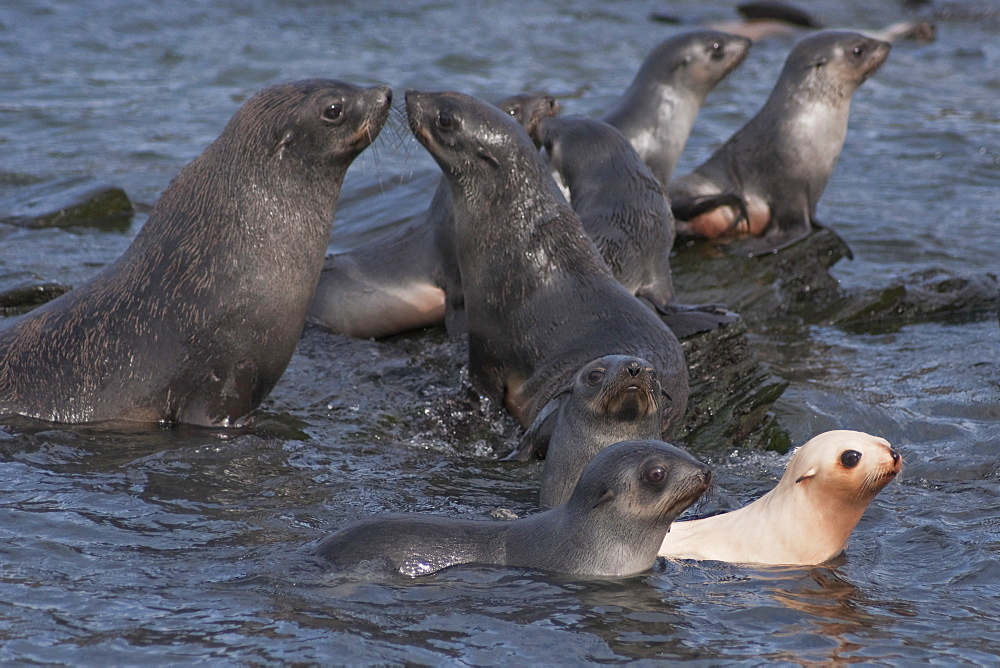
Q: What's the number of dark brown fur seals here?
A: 8